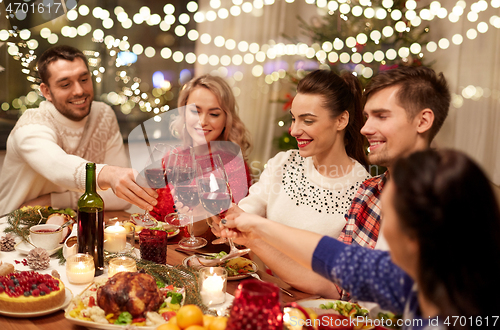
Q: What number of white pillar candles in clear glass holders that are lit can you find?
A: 4